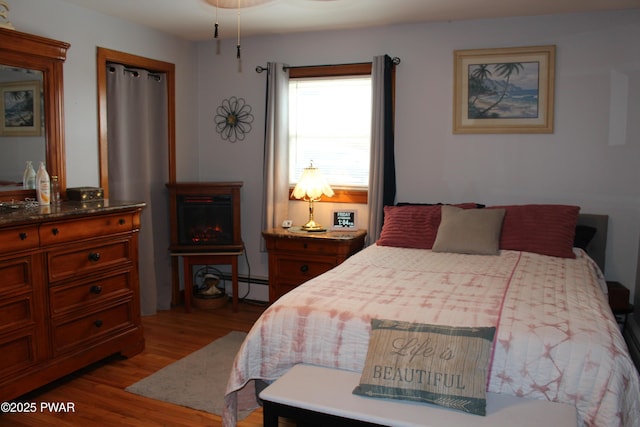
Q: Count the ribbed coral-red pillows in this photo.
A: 2